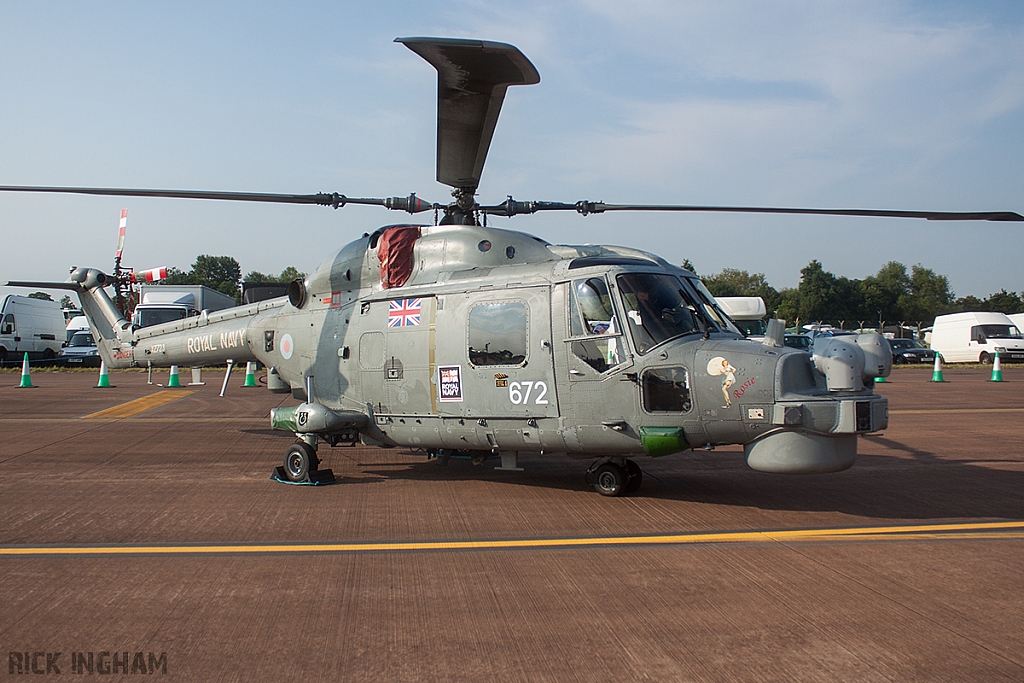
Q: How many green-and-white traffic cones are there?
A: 7